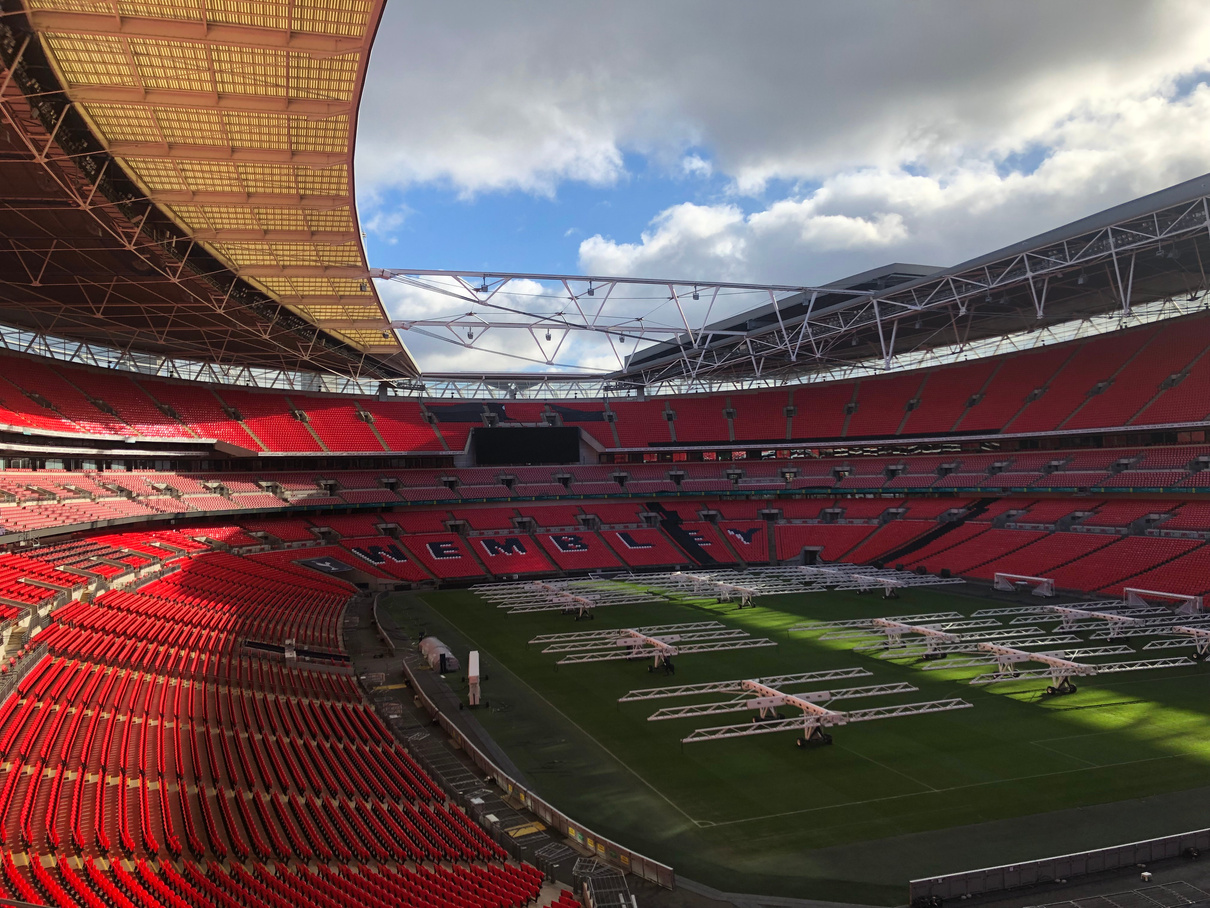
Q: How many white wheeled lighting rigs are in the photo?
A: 12